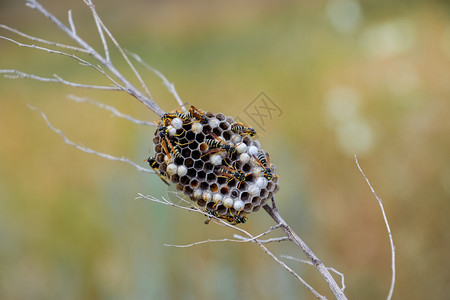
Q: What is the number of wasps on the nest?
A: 10